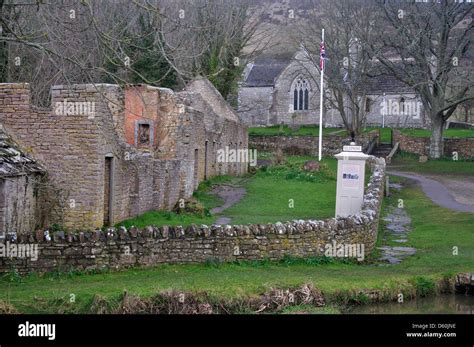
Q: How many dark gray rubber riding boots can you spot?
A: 0